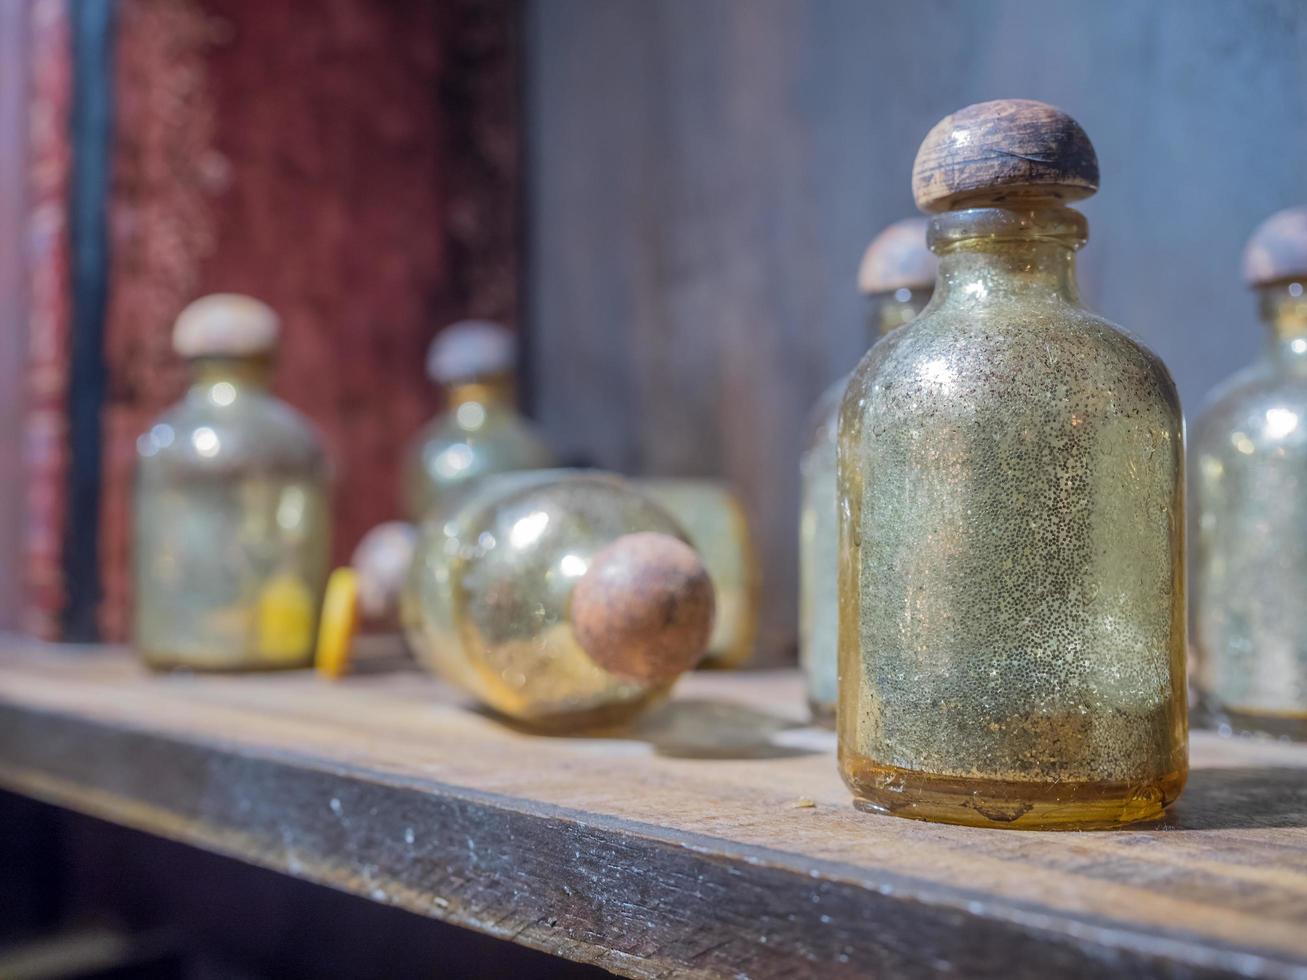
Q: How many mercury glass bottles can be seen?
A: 7